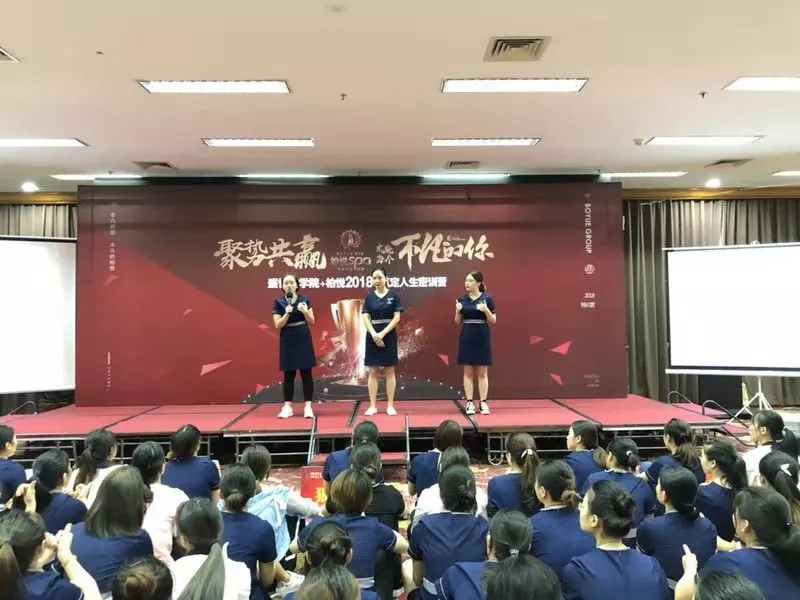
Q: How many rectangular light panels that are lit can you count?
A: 12